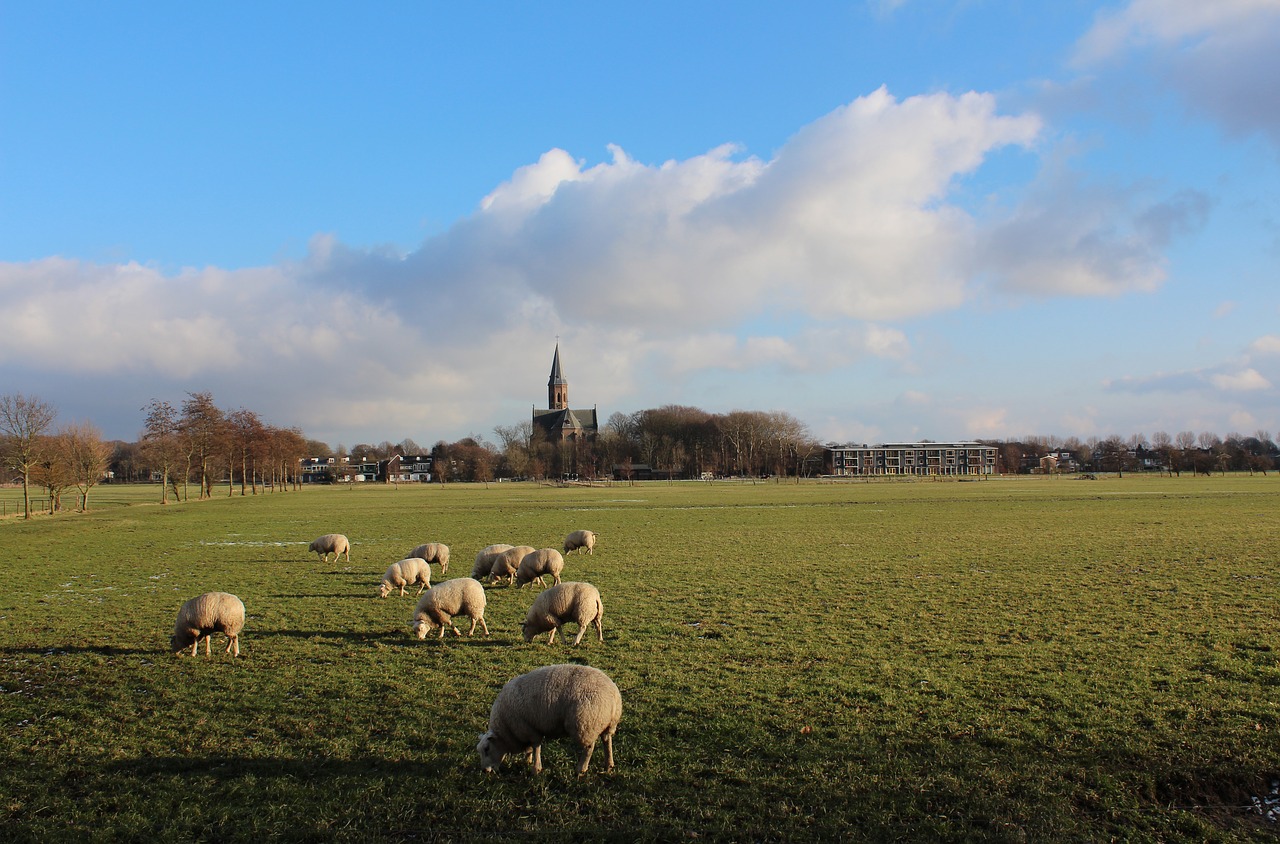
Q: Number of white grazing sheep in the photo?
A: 11